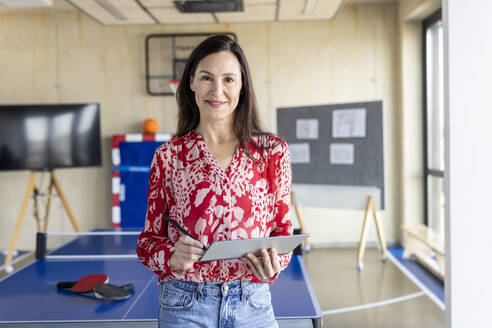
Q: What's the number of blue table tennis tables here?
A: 1